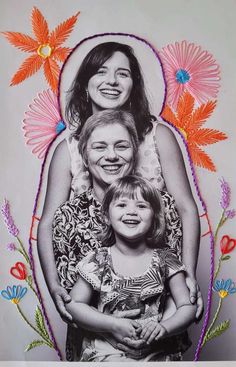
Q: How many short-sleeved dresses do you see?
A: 1